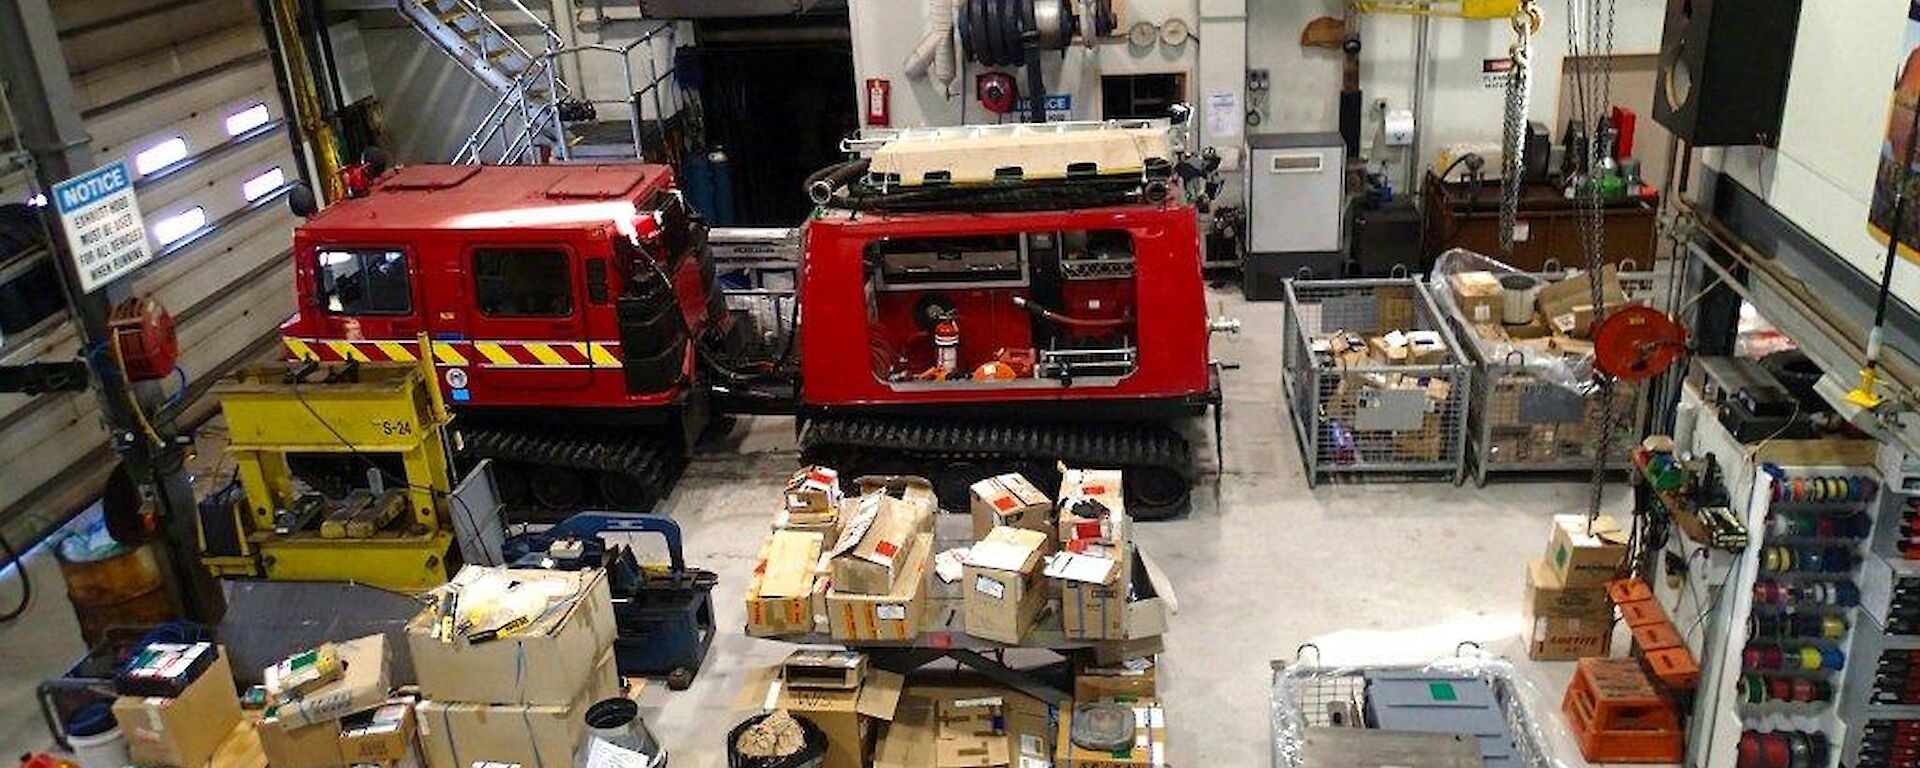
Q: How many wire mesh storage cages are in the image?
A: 3